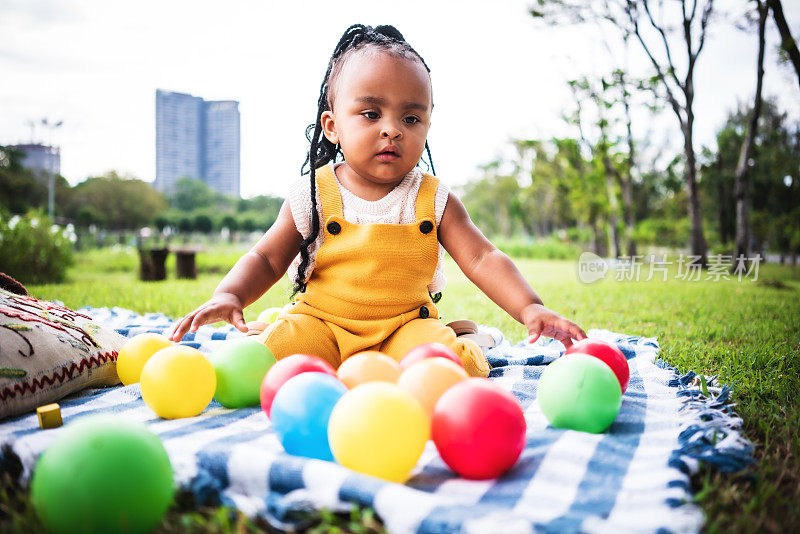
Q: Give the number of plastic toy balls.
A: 14